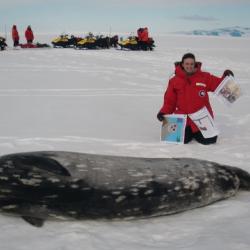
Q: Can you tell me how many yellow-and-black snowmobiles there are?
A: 3